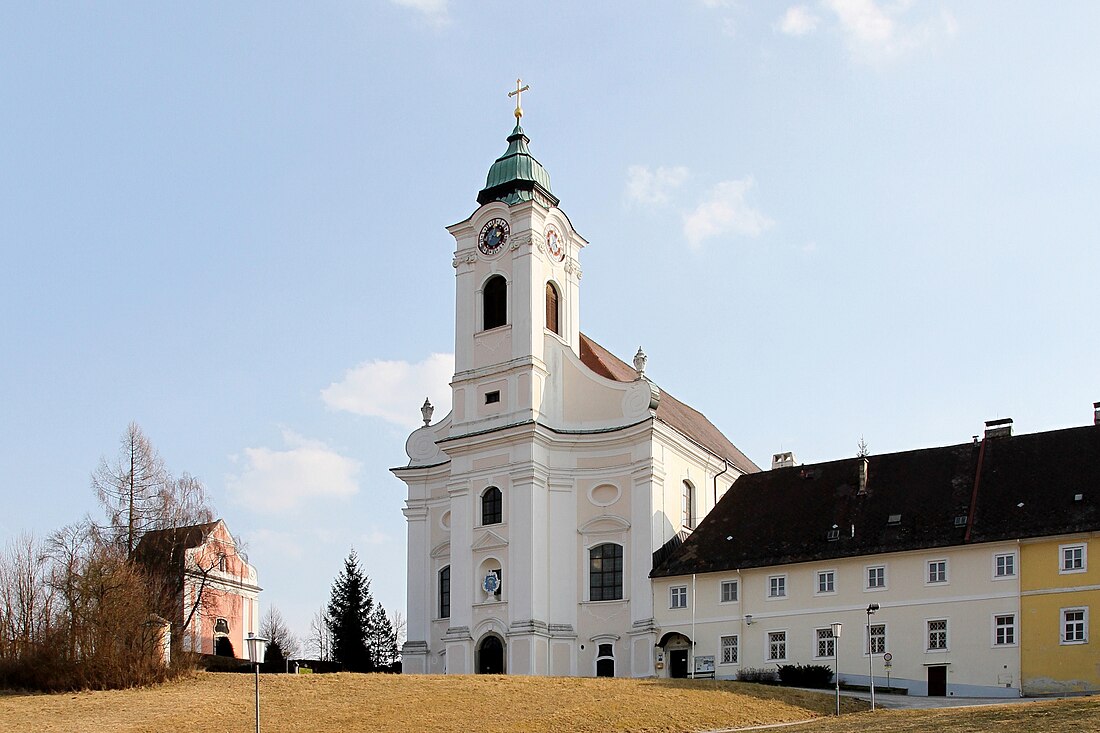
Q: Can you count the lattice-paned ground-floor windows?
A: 5